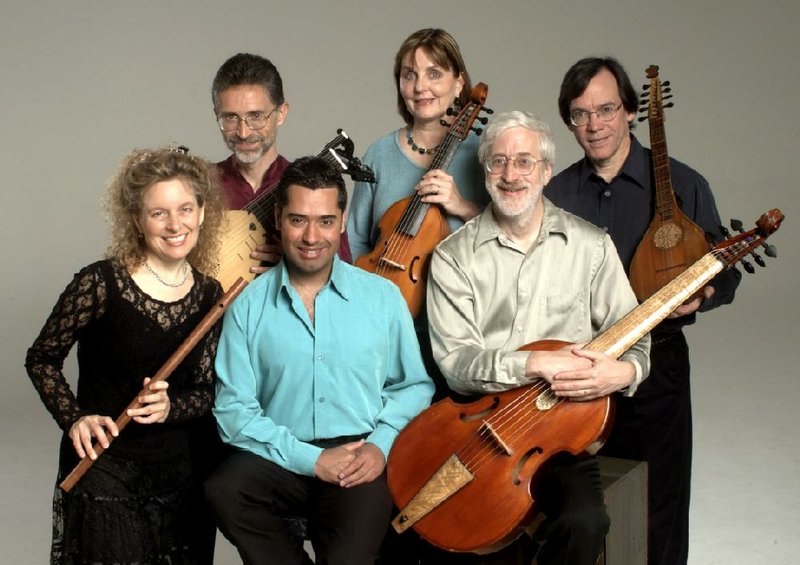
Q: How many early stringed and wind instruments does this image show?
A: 5